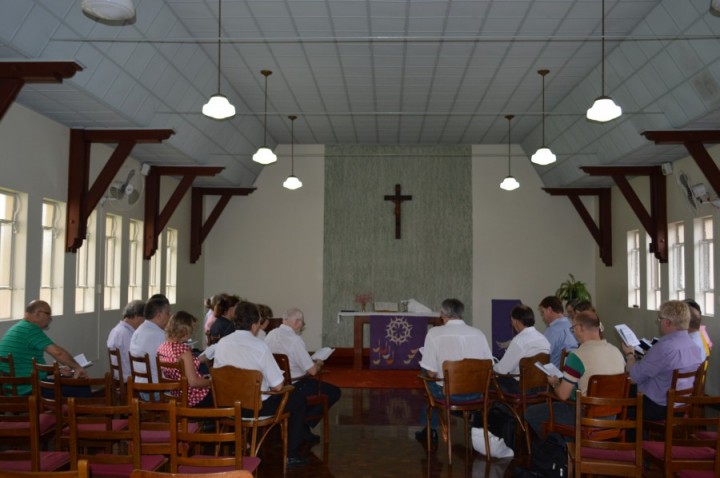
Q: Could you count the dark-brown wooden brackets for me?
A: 7